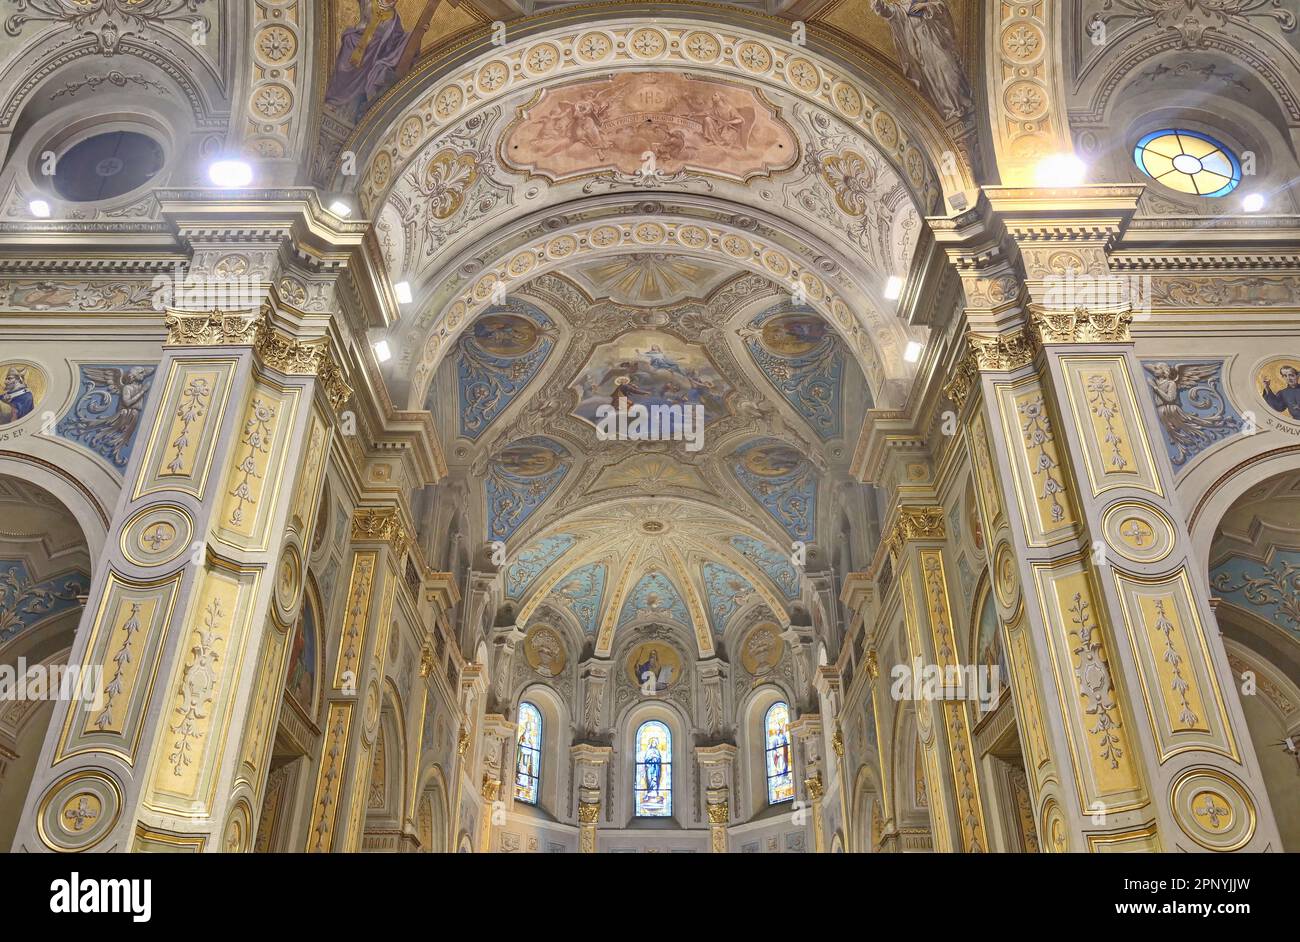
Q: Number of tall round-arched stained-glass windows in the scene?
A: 3